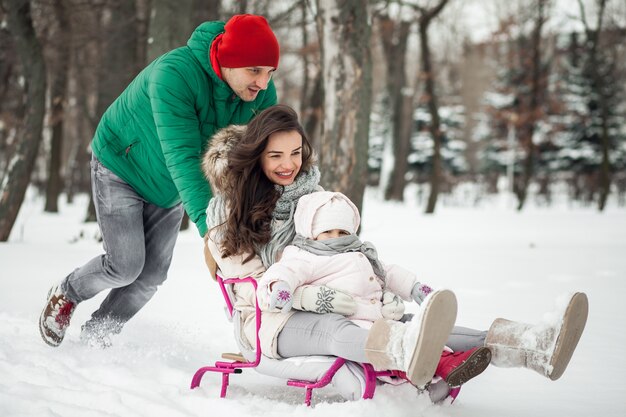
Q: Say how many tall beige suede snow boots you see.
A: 2